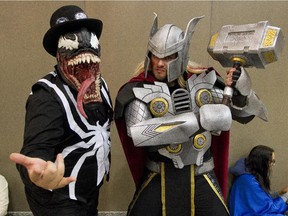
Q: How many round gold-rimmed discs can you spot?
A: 4